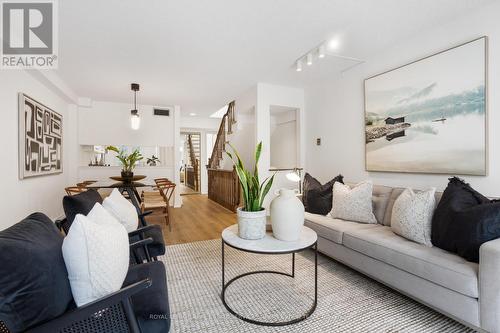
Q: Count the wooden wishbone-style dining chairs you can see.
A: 6